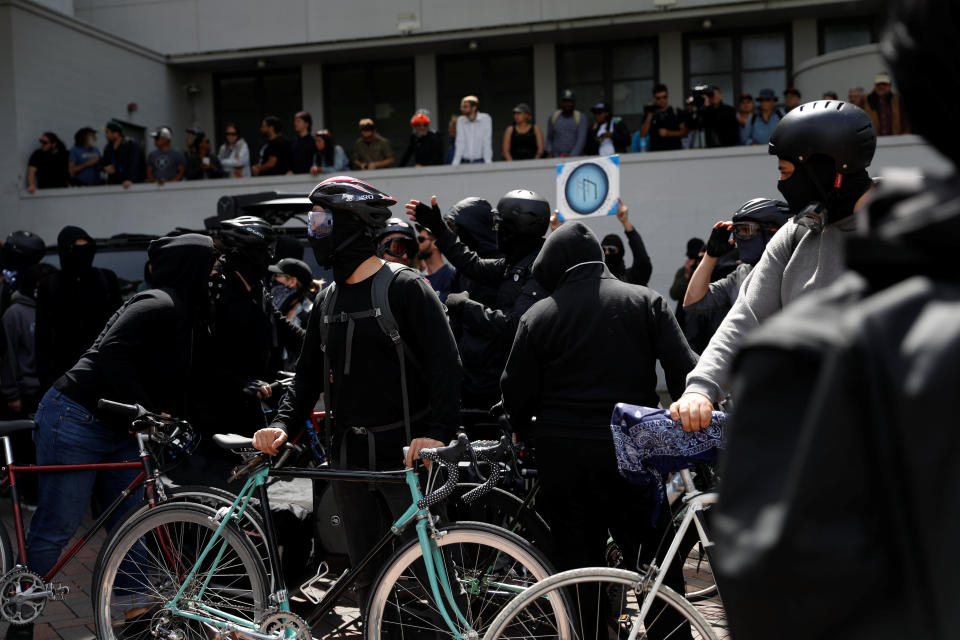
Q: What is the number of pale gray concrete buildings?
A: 1